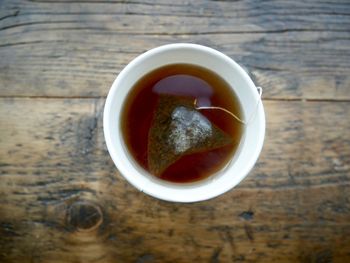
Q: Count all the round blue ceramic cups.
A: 0